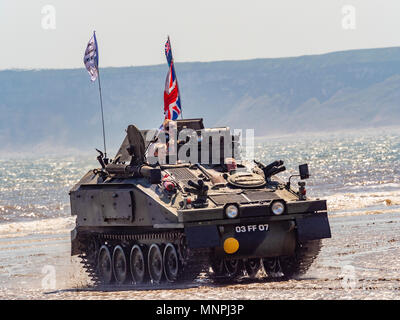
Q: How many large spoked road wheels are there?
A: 5